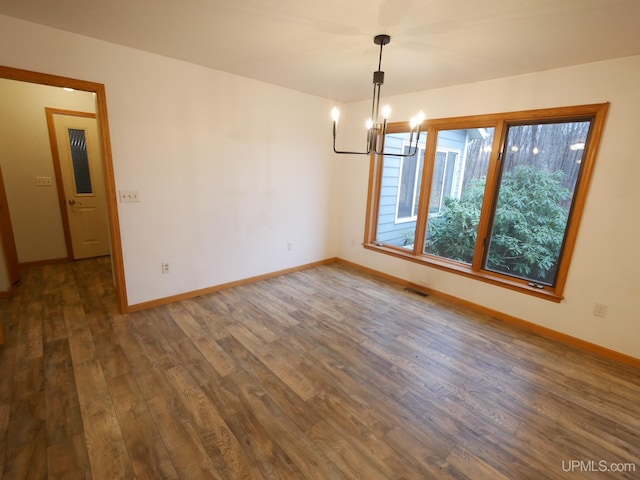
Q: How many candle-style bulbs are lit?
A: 5